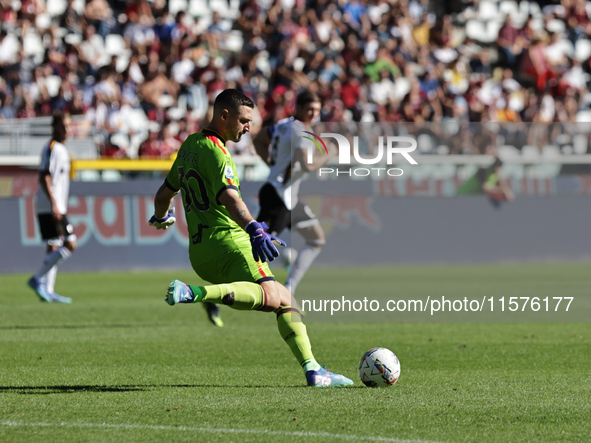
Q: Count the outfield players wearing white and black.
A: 2